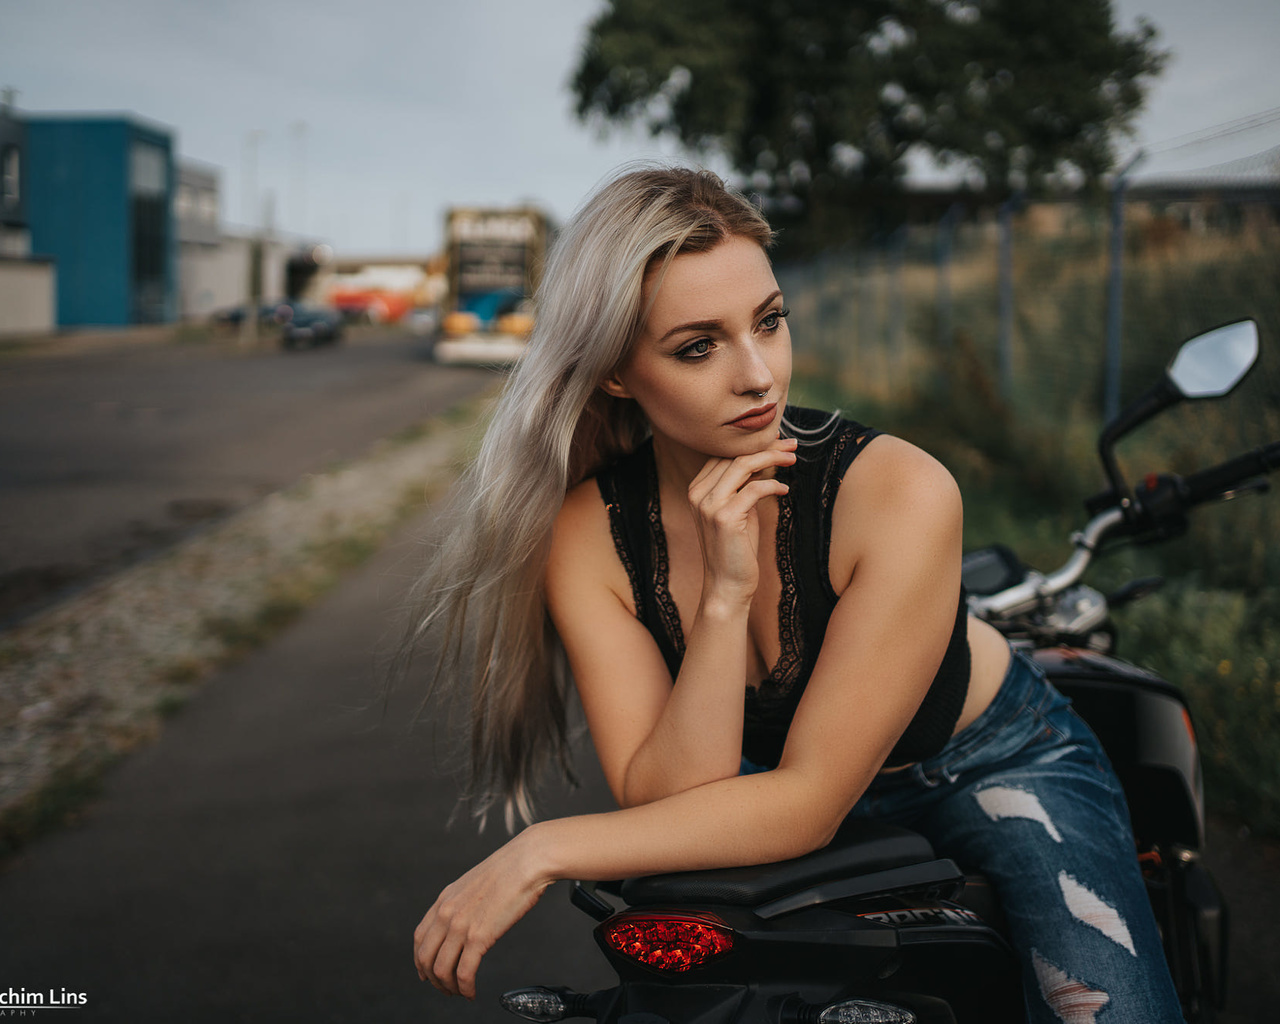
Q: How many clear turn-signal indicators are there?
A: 2